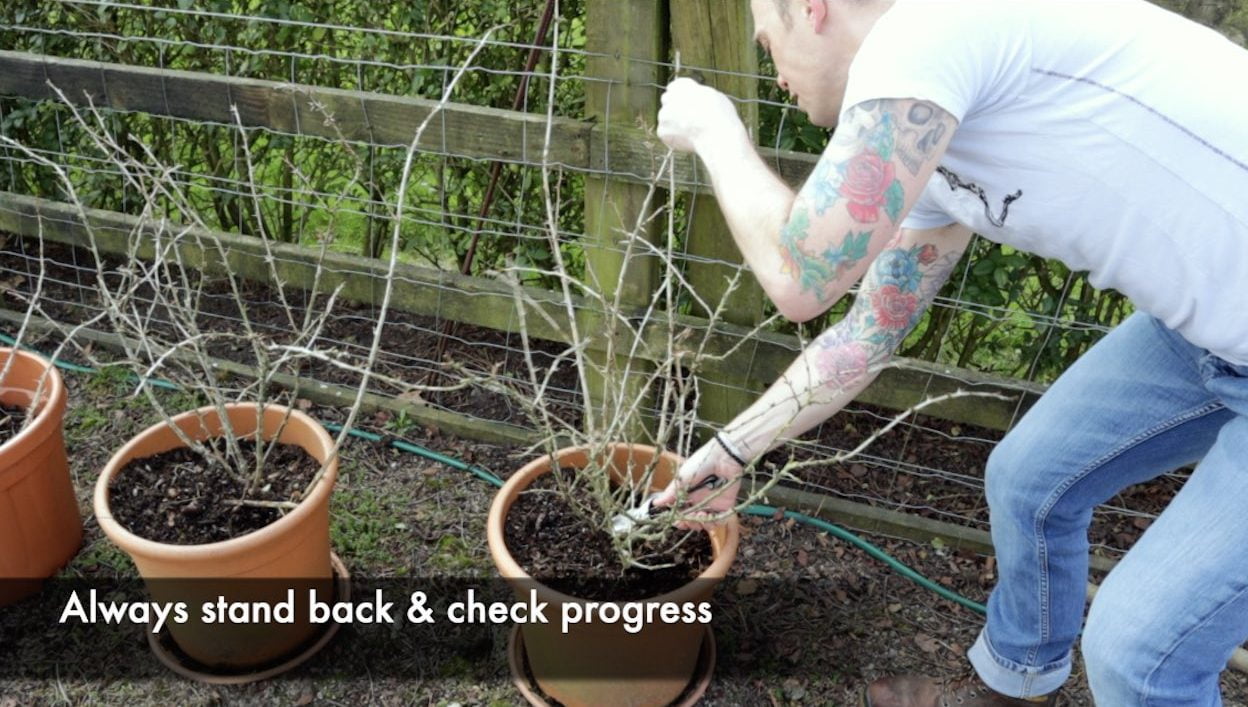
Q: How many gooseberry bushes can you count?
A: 3